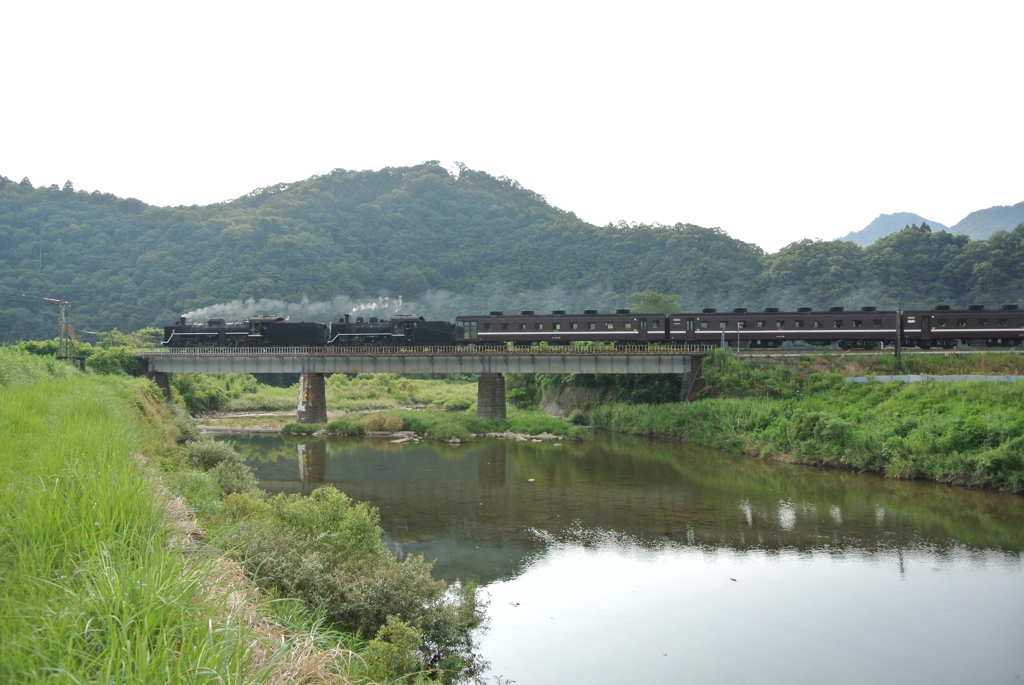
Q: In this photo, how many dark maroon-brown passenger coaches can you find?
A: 3